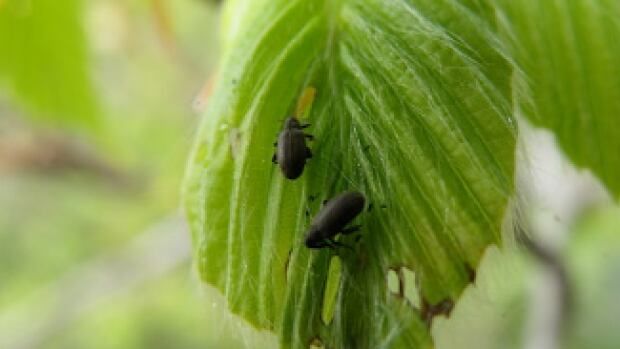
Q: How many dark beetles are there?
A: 2